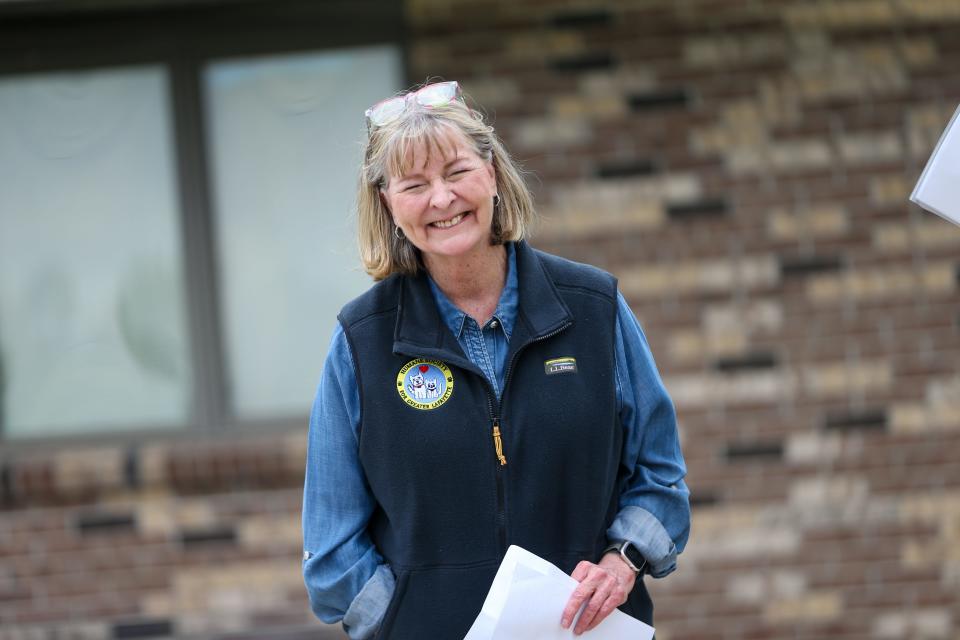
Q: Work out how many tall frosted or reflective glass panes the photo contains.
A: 2